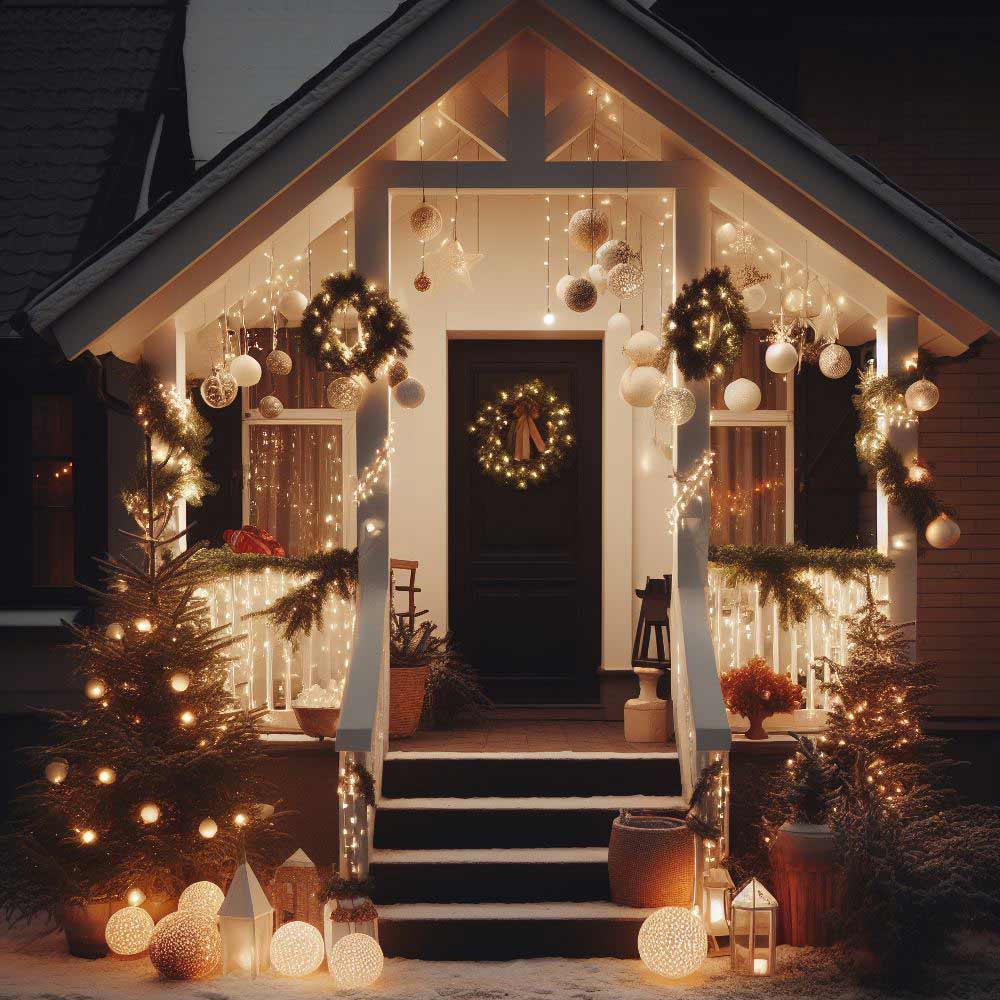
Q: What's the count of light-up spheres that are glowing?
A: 6